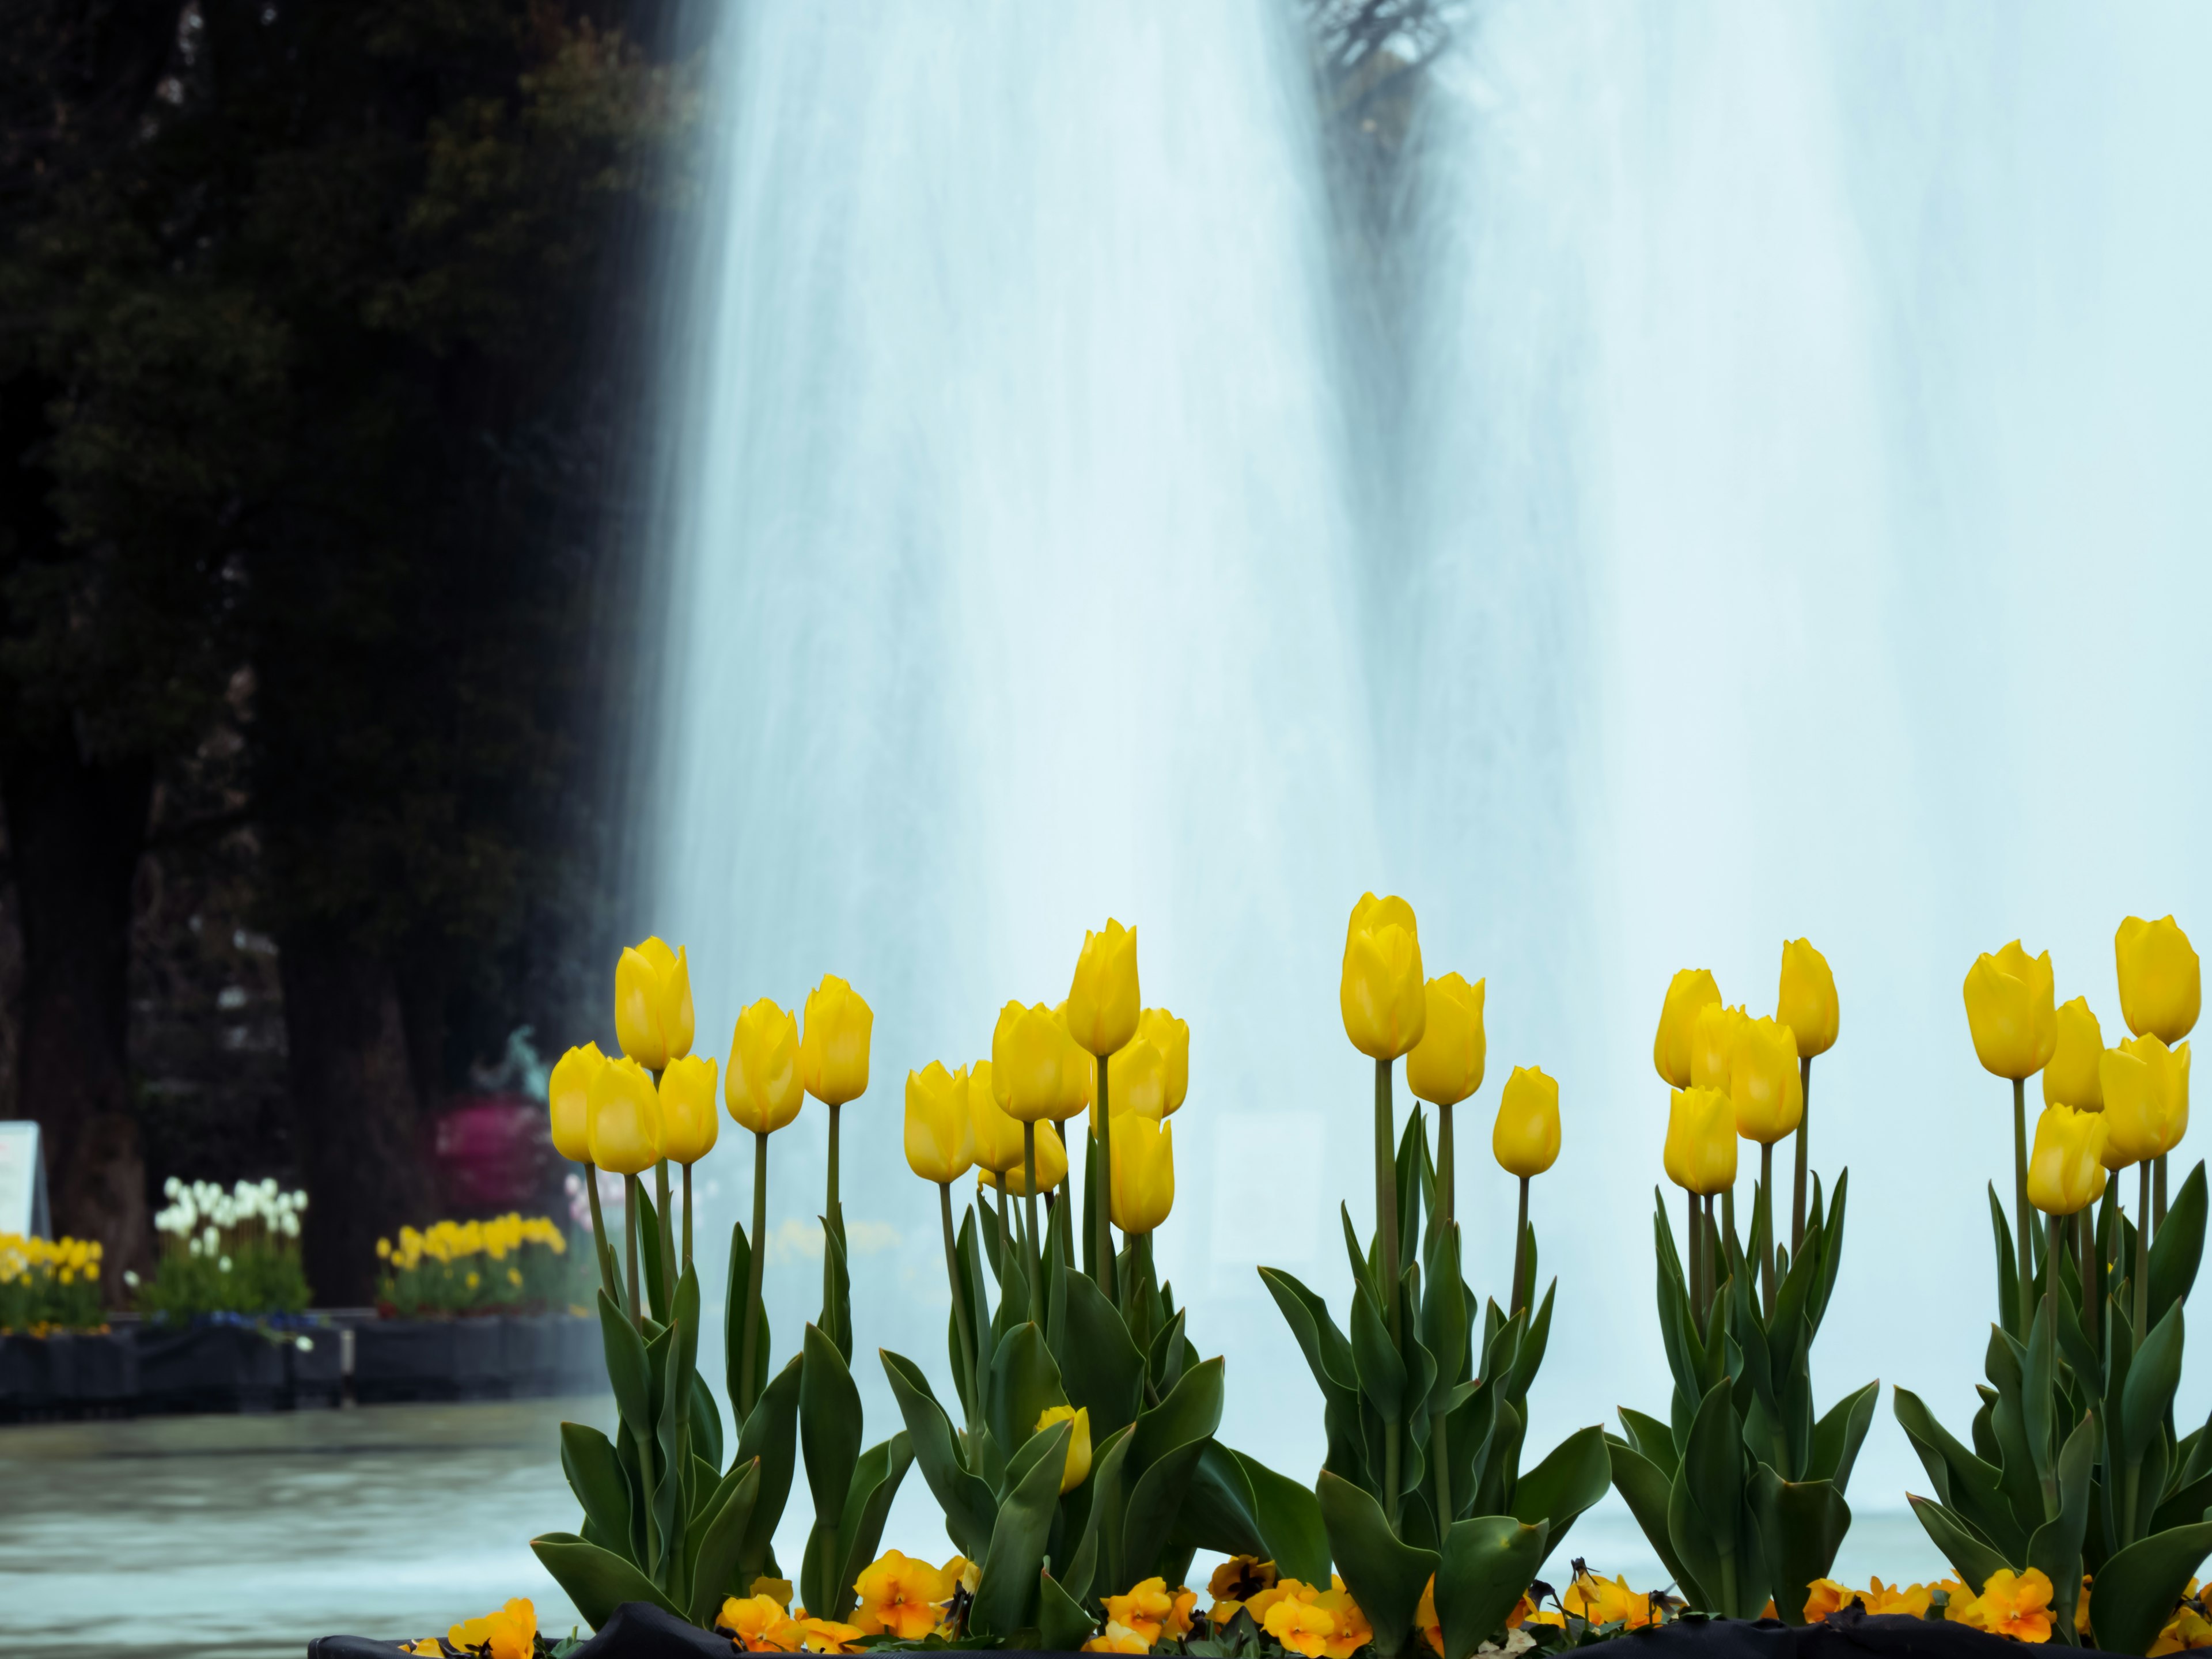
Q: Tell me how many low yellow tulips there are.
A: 1